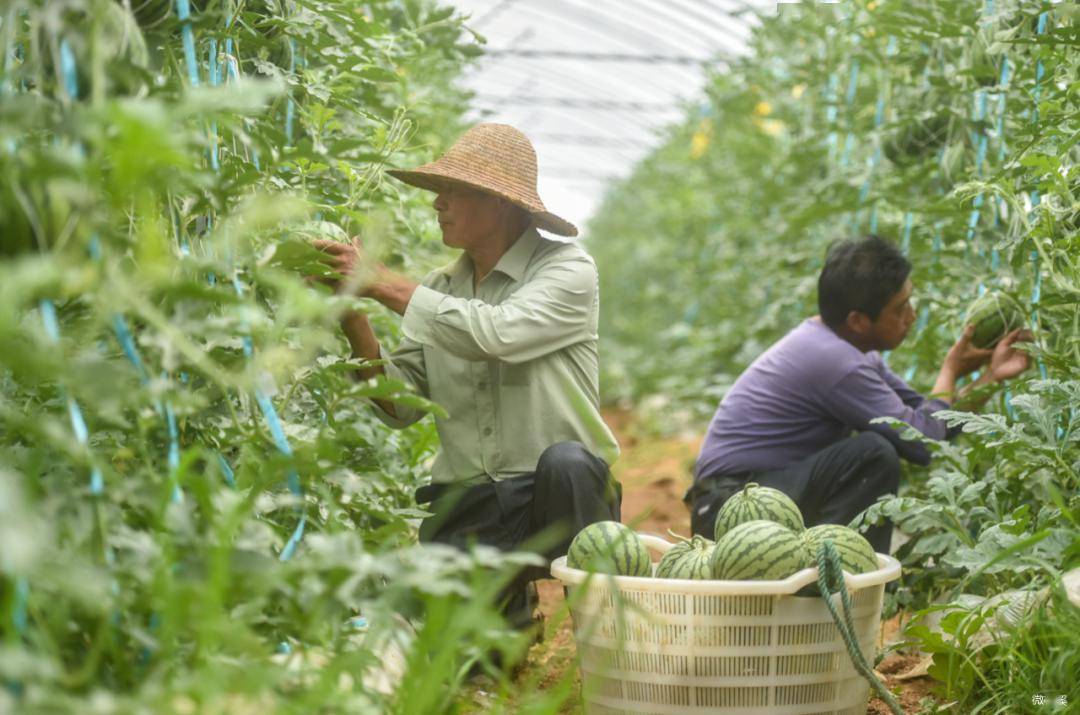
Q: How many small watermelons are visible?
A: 7